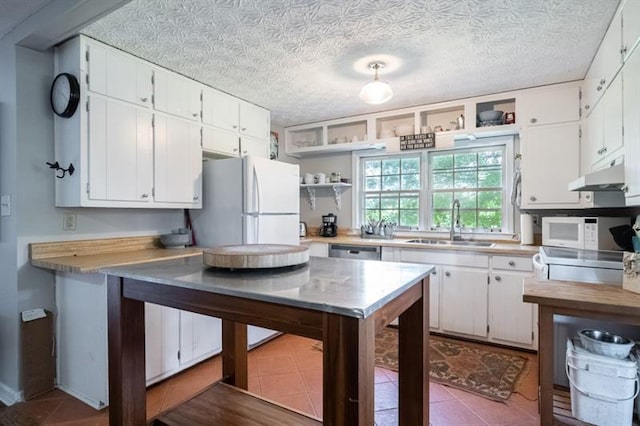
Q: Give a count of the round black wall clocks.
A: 1